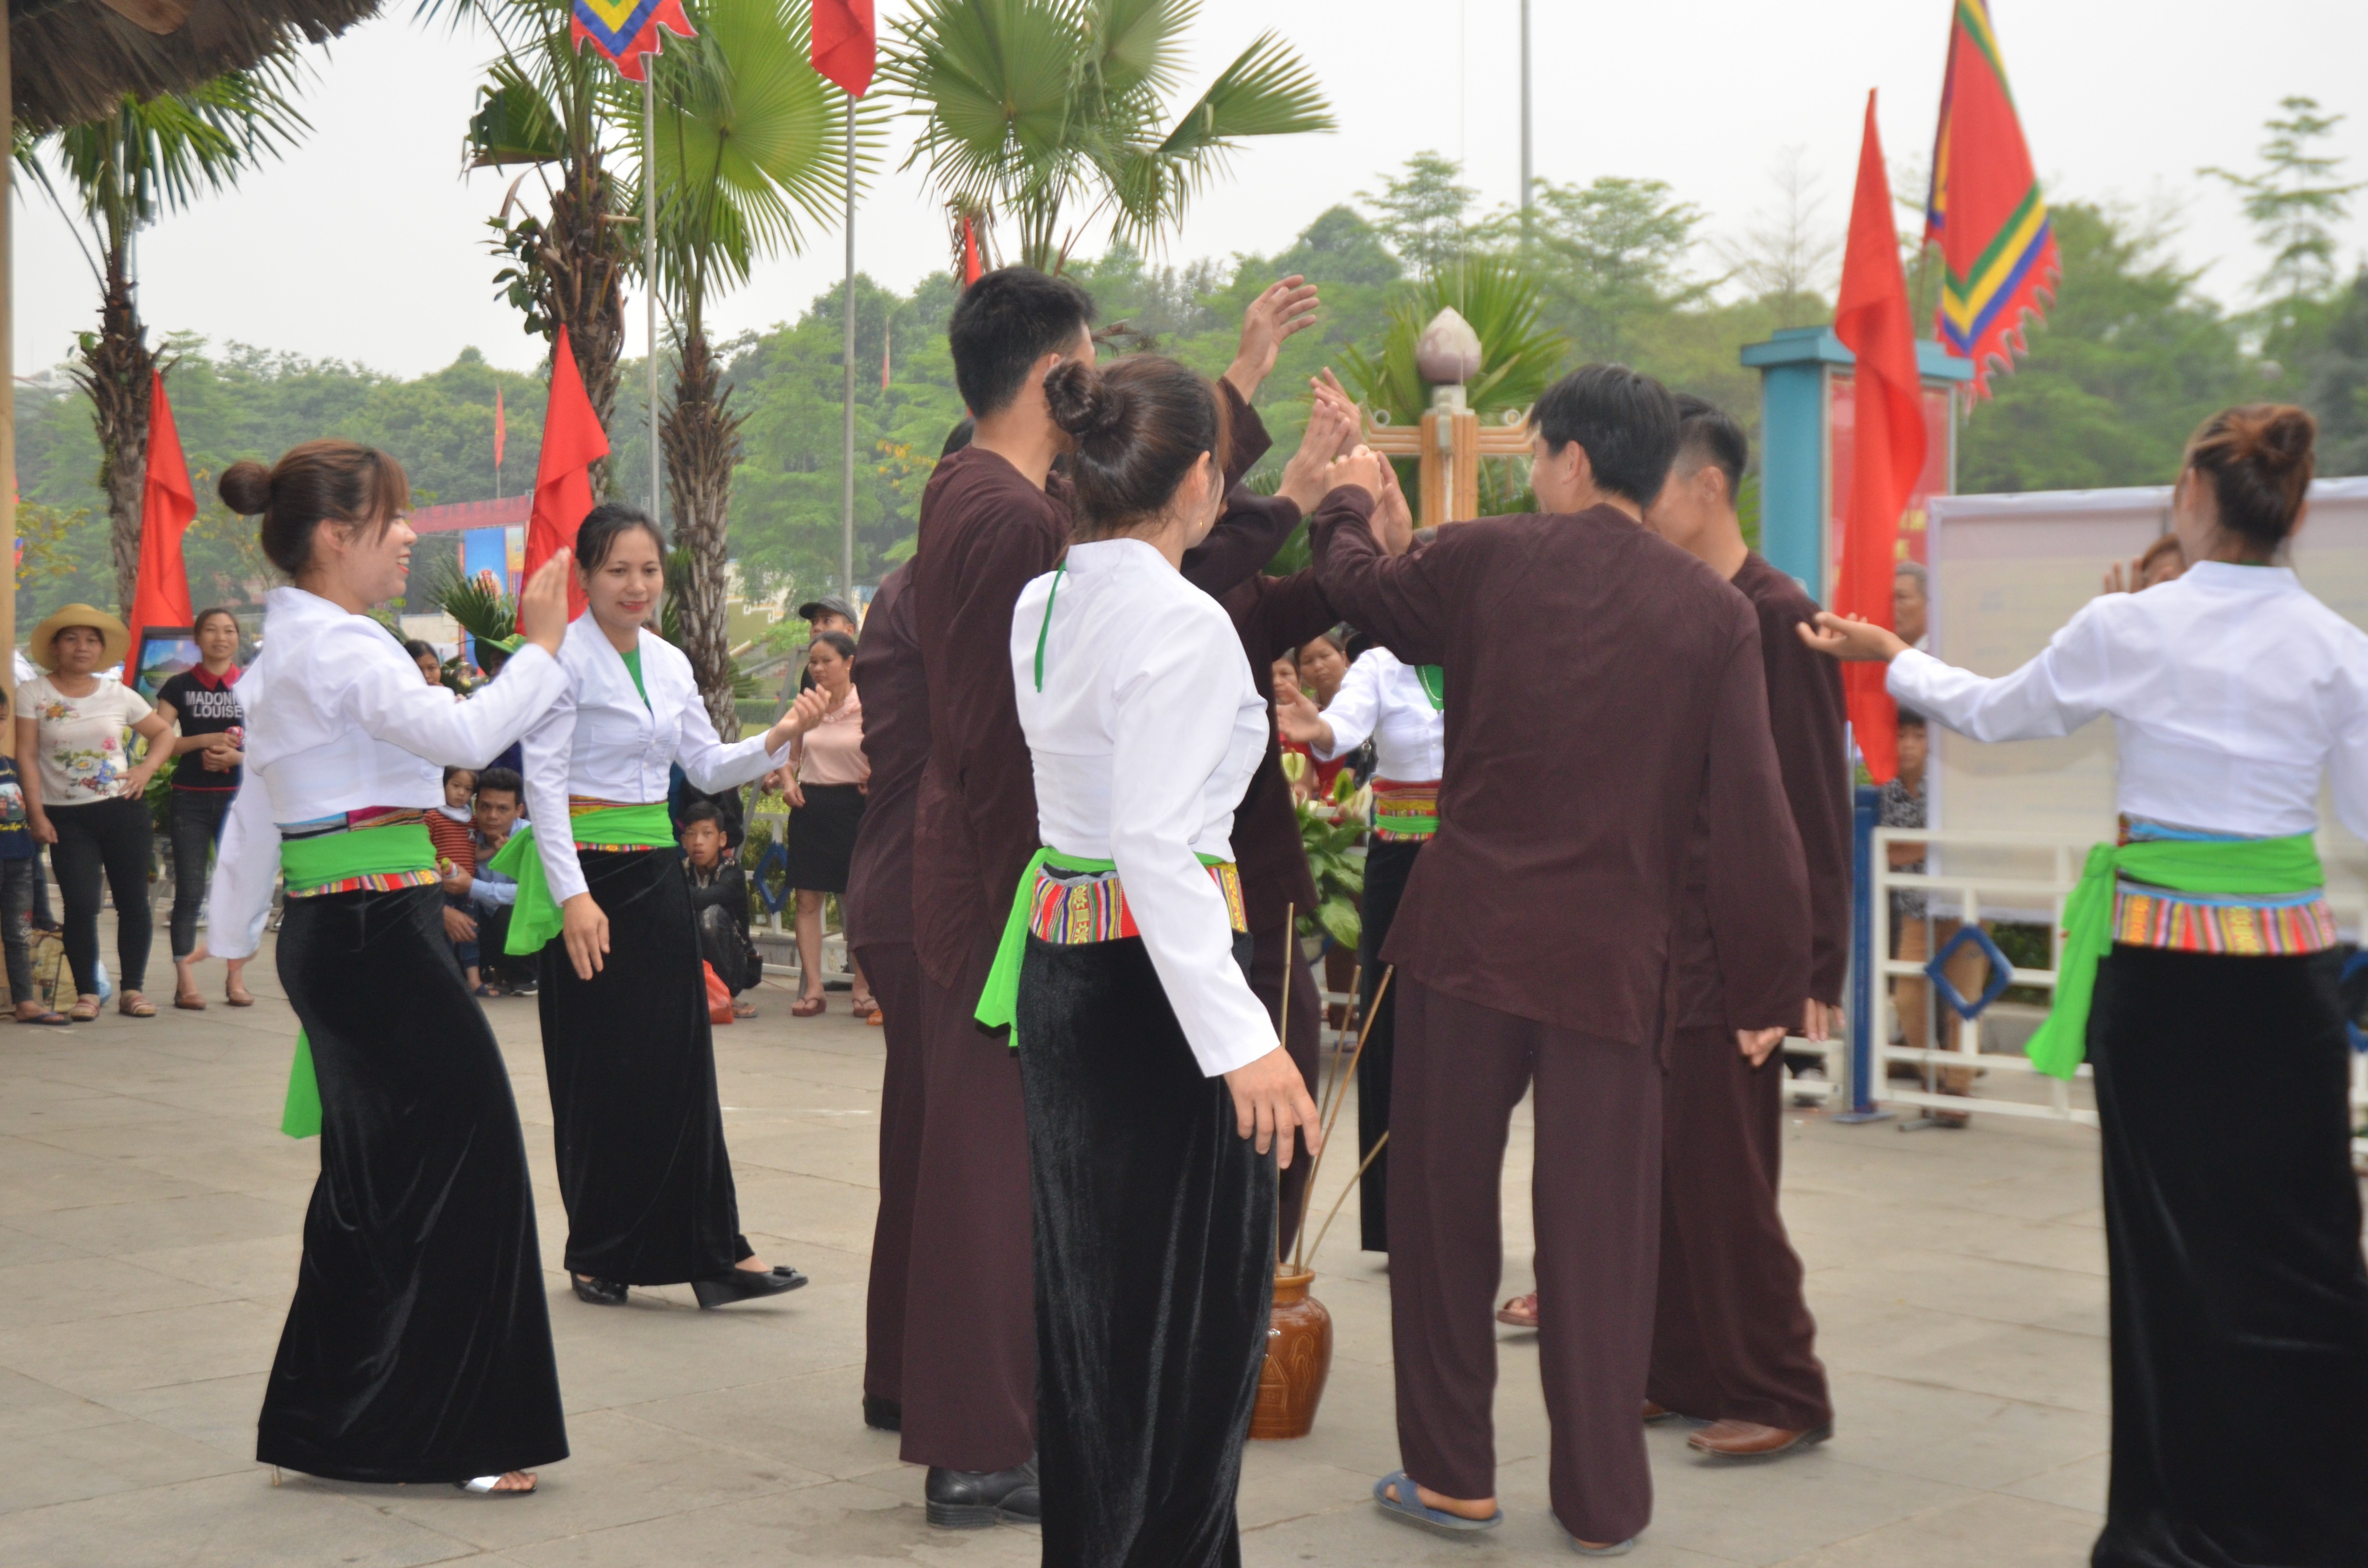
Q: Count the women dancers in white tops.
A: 5